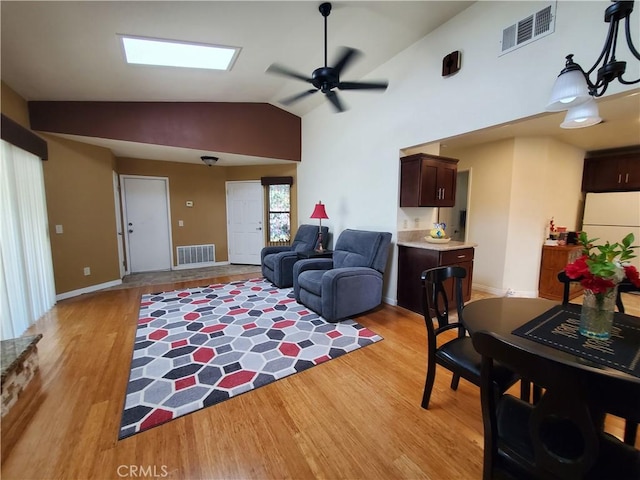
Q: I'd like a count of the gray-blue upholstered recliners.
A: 2